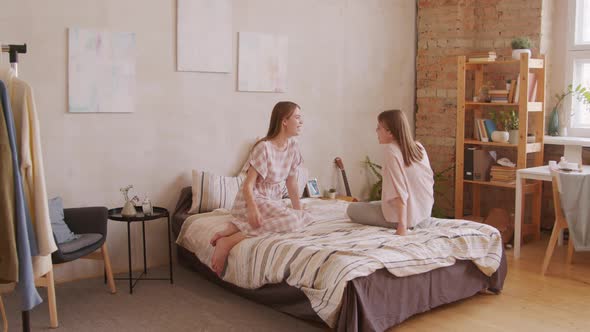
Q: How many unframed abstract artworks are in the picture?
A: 3